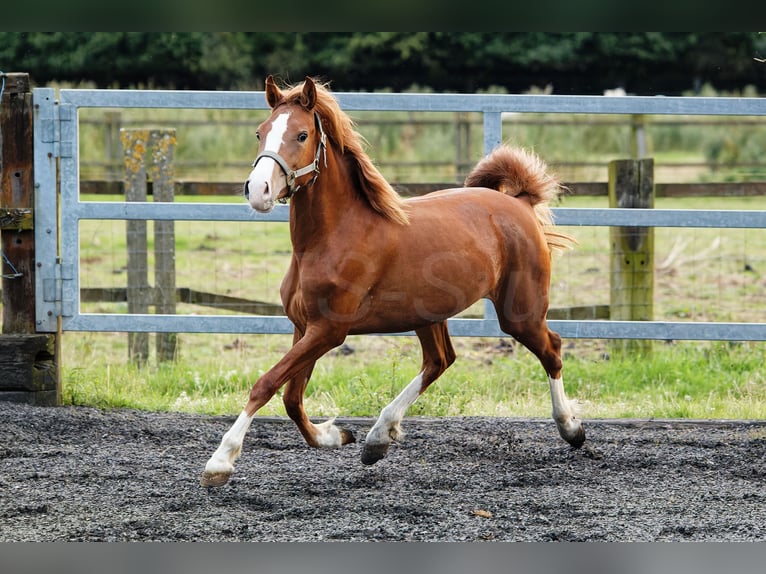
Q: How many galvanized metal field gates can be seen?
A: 1